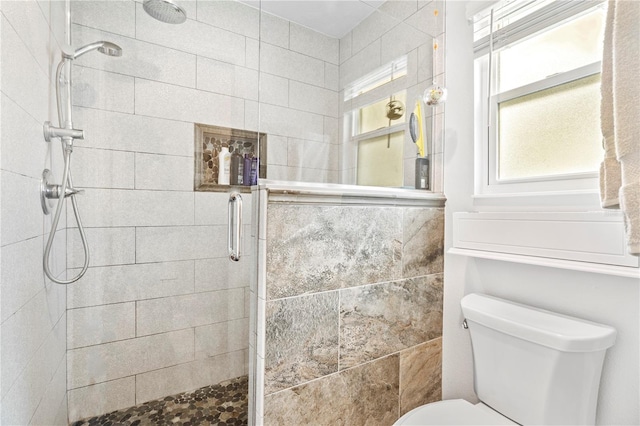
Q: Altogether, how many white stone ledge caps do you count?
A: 1